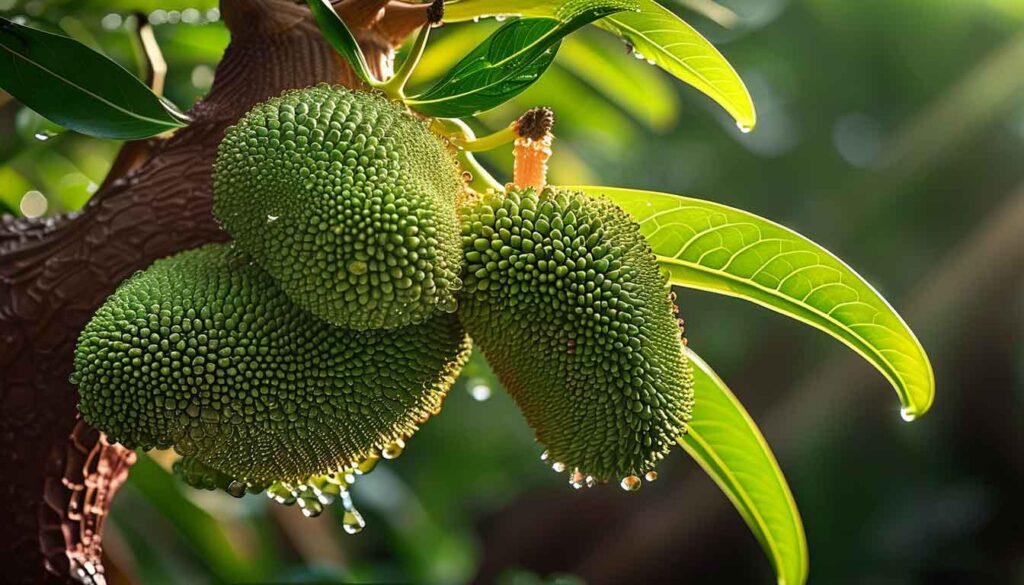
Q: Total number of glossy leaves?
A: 6